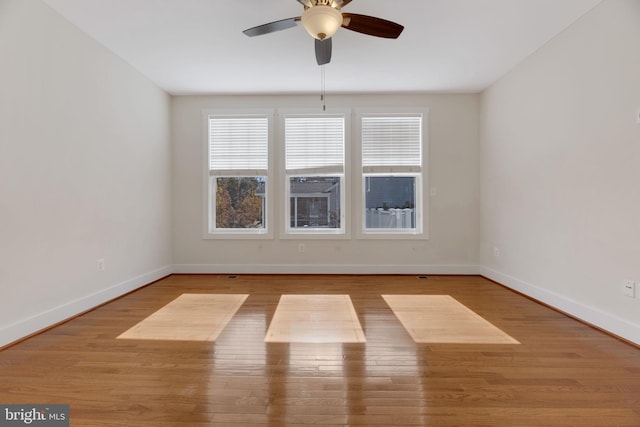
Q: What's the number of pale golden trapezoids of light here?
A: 3